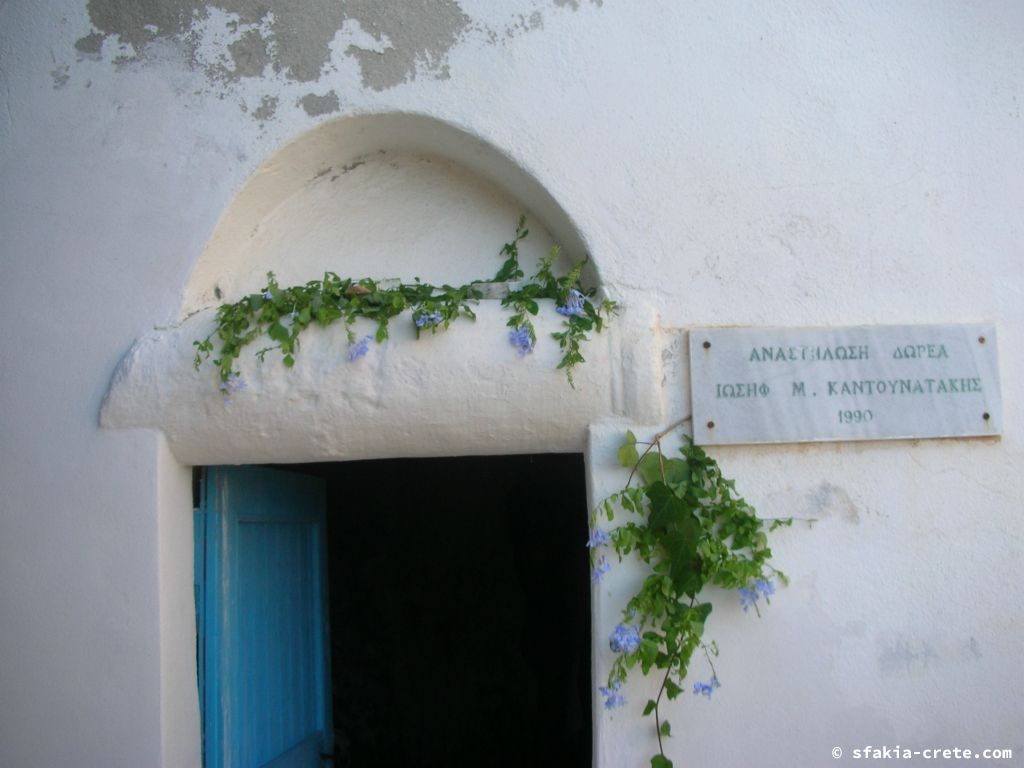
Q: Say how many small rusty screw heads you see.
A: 4